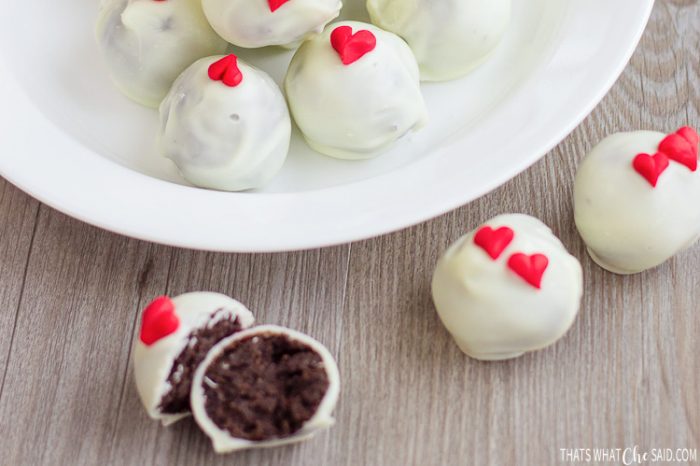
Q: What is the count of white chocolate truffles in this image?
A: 8